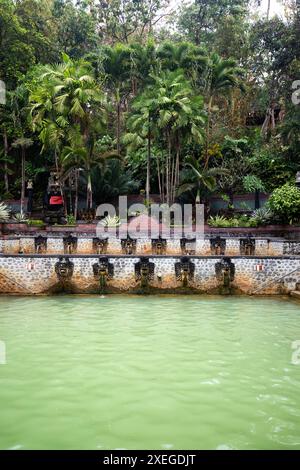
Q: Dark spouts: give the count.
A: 13